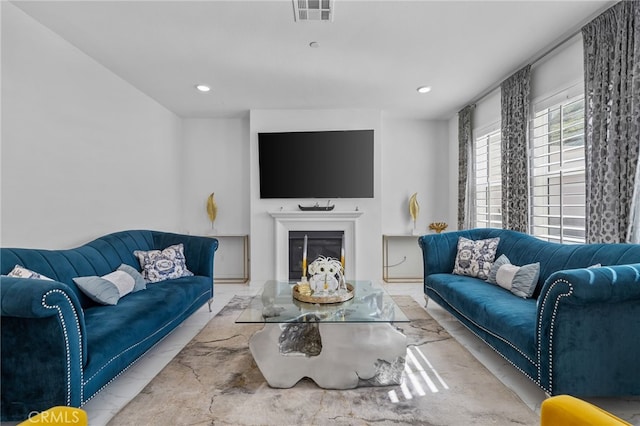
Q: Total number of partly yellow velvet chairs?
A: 2